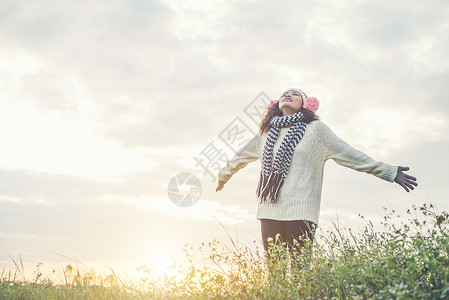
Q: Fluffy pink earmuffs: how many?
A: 2